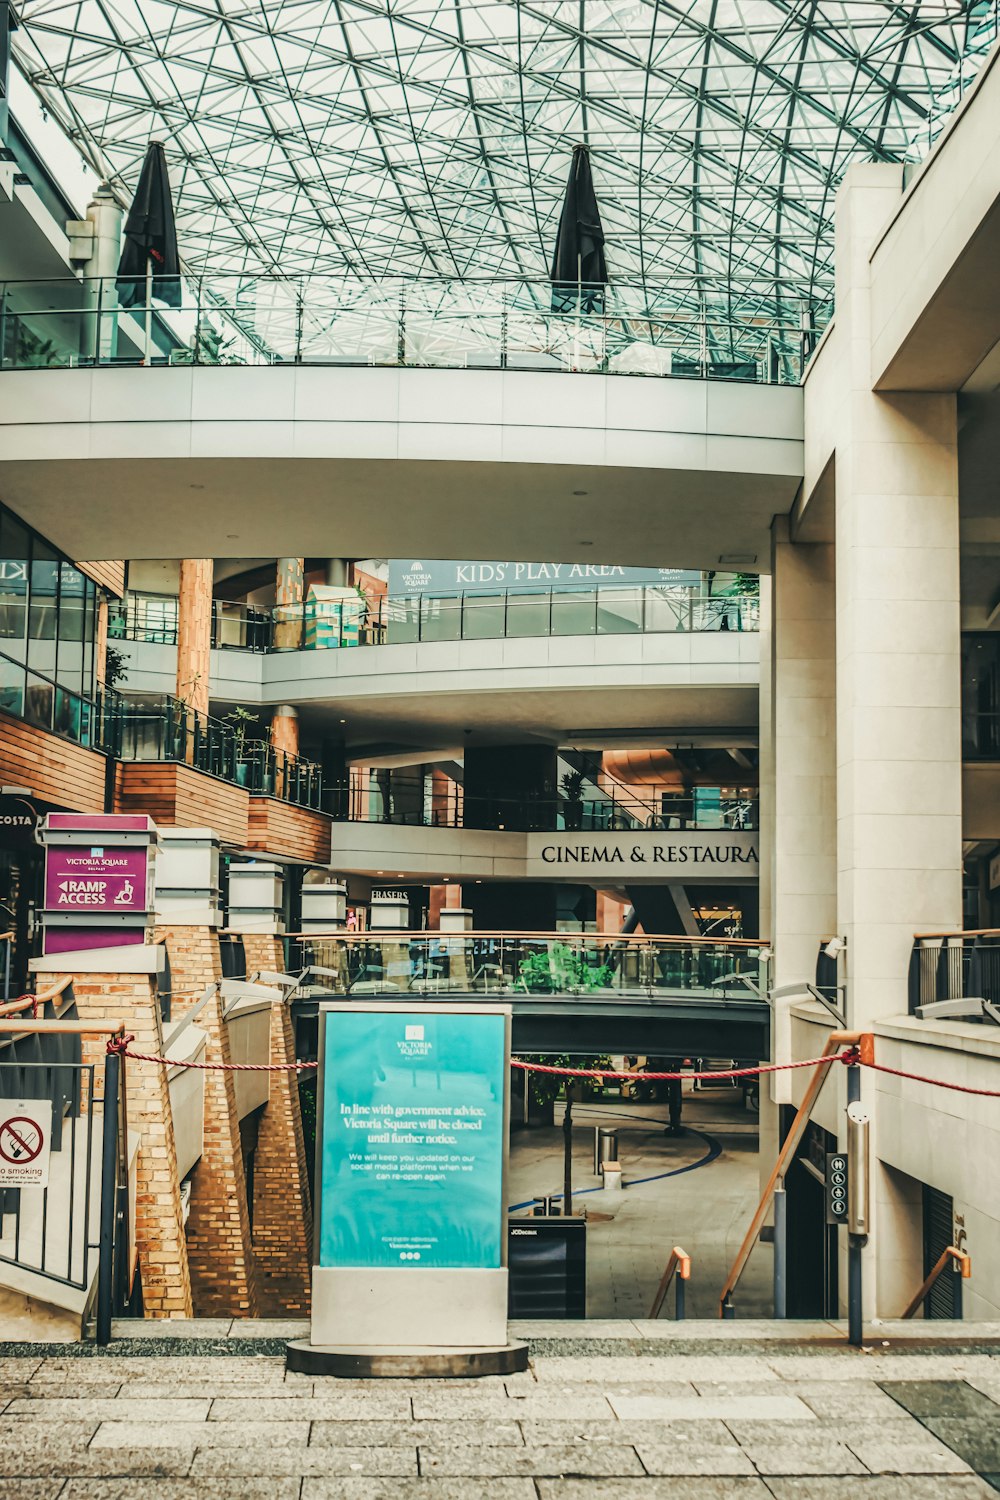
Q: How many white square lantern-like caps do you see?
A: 5